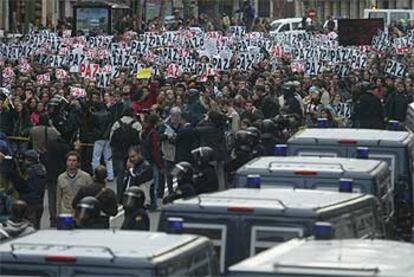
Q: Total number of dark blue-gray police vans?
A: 5